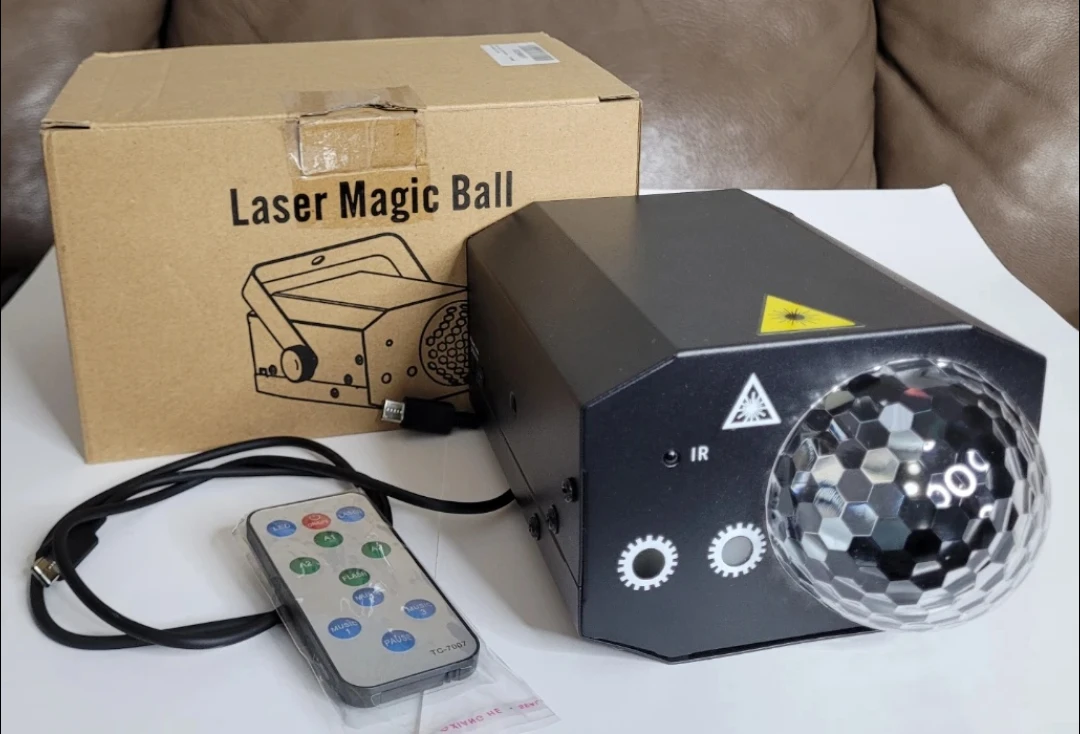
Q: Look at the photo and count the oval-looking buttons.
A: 11